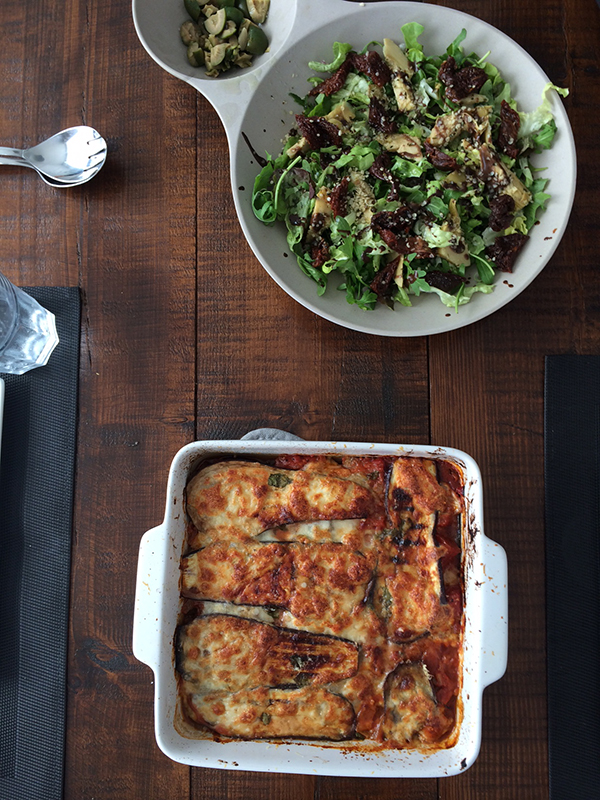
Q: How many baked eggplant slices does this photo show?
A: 6